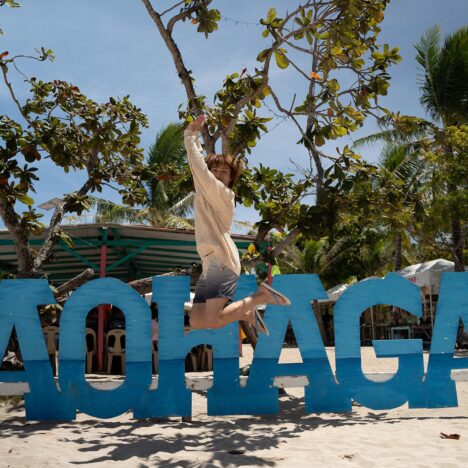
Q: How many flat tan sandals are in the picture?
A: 2